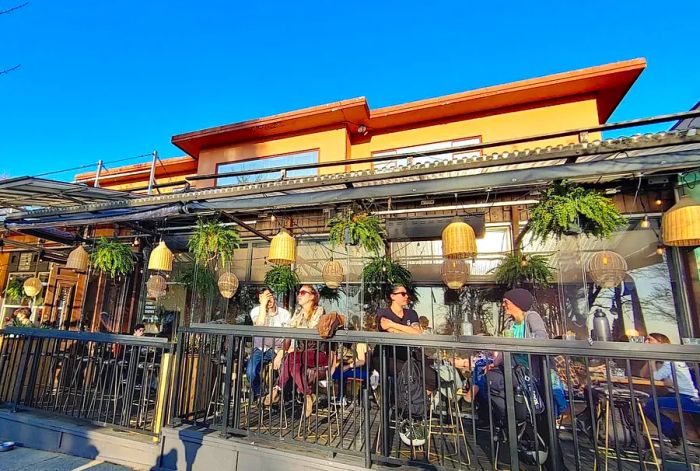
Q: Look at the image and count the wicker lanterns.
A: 11